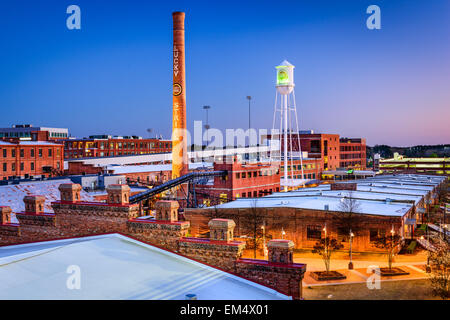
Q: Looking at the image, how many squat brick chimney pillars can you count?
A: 7